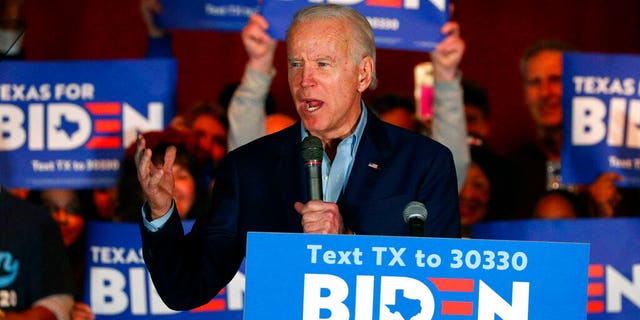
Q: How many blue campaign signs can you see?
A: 7